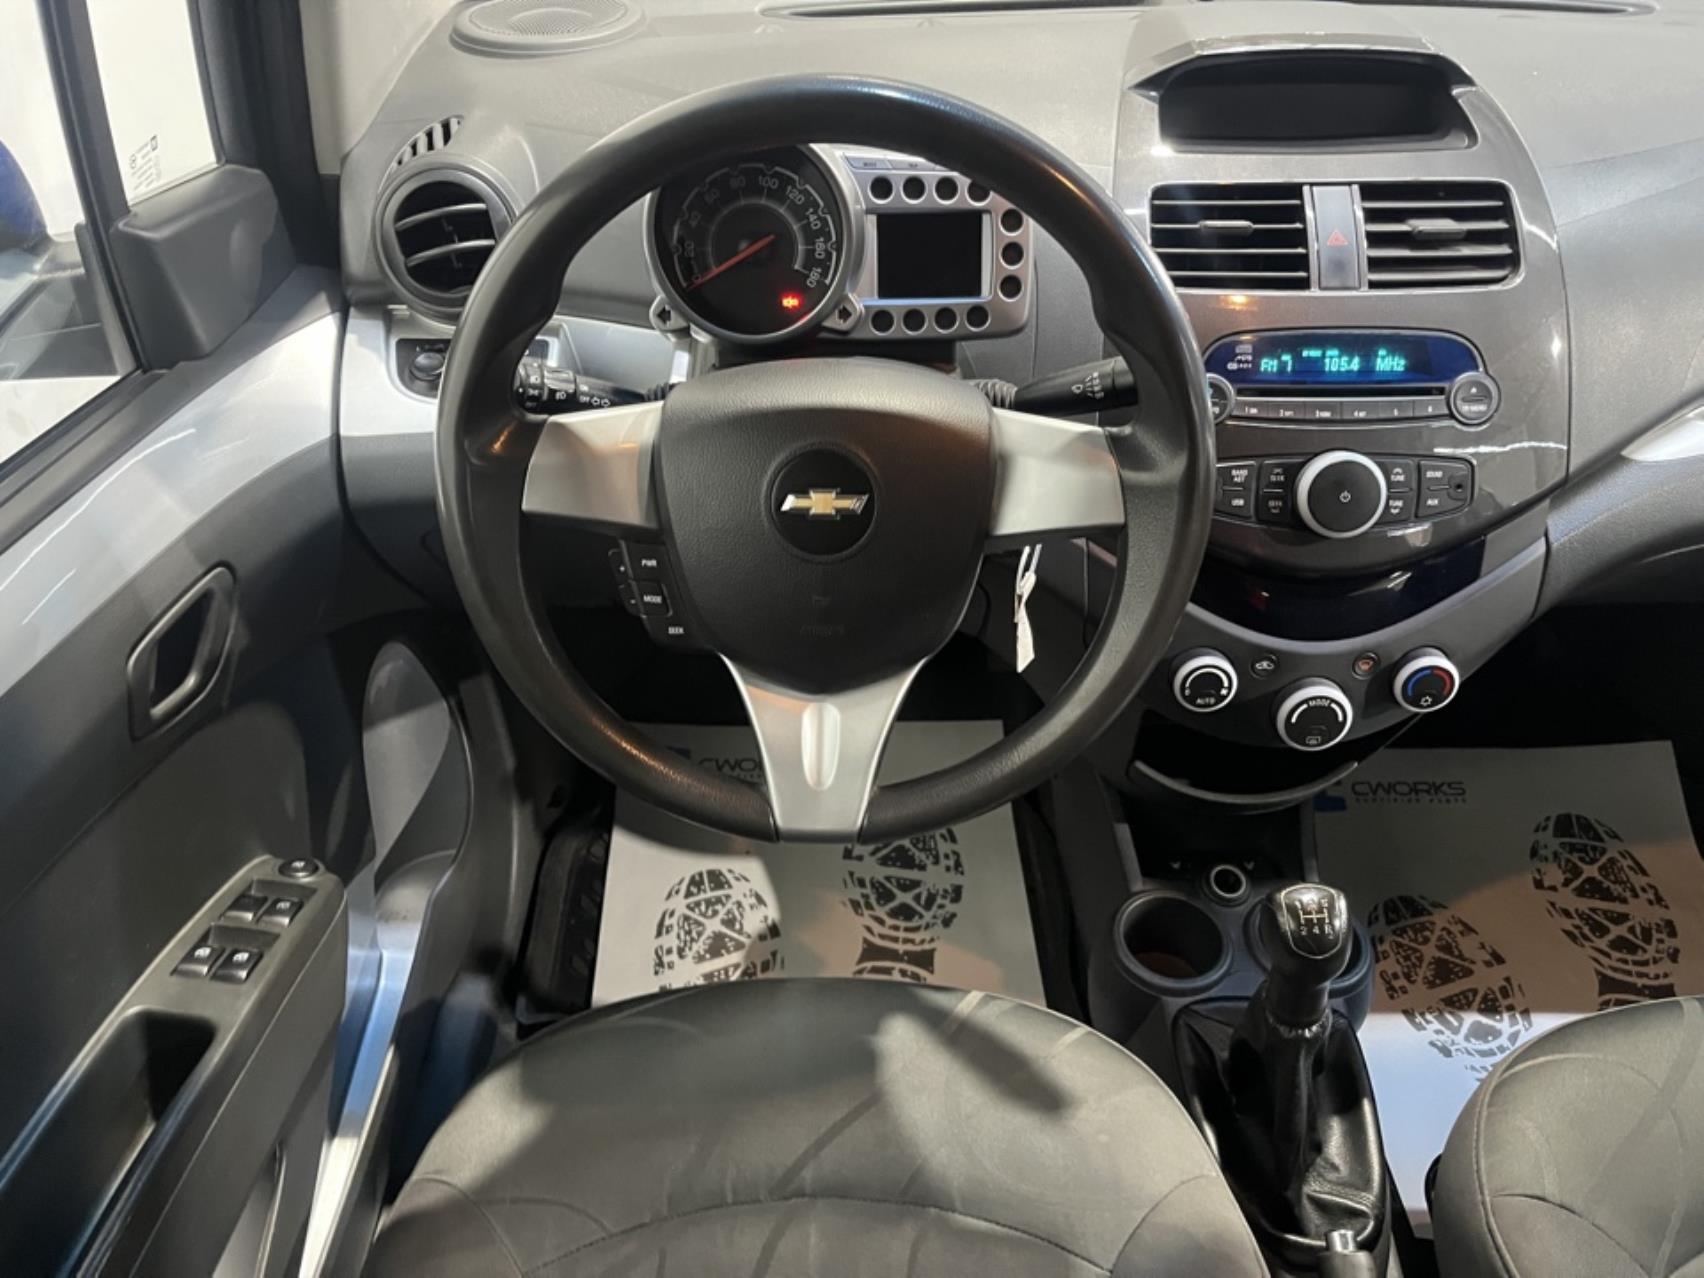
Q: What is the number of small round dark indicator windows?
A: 11